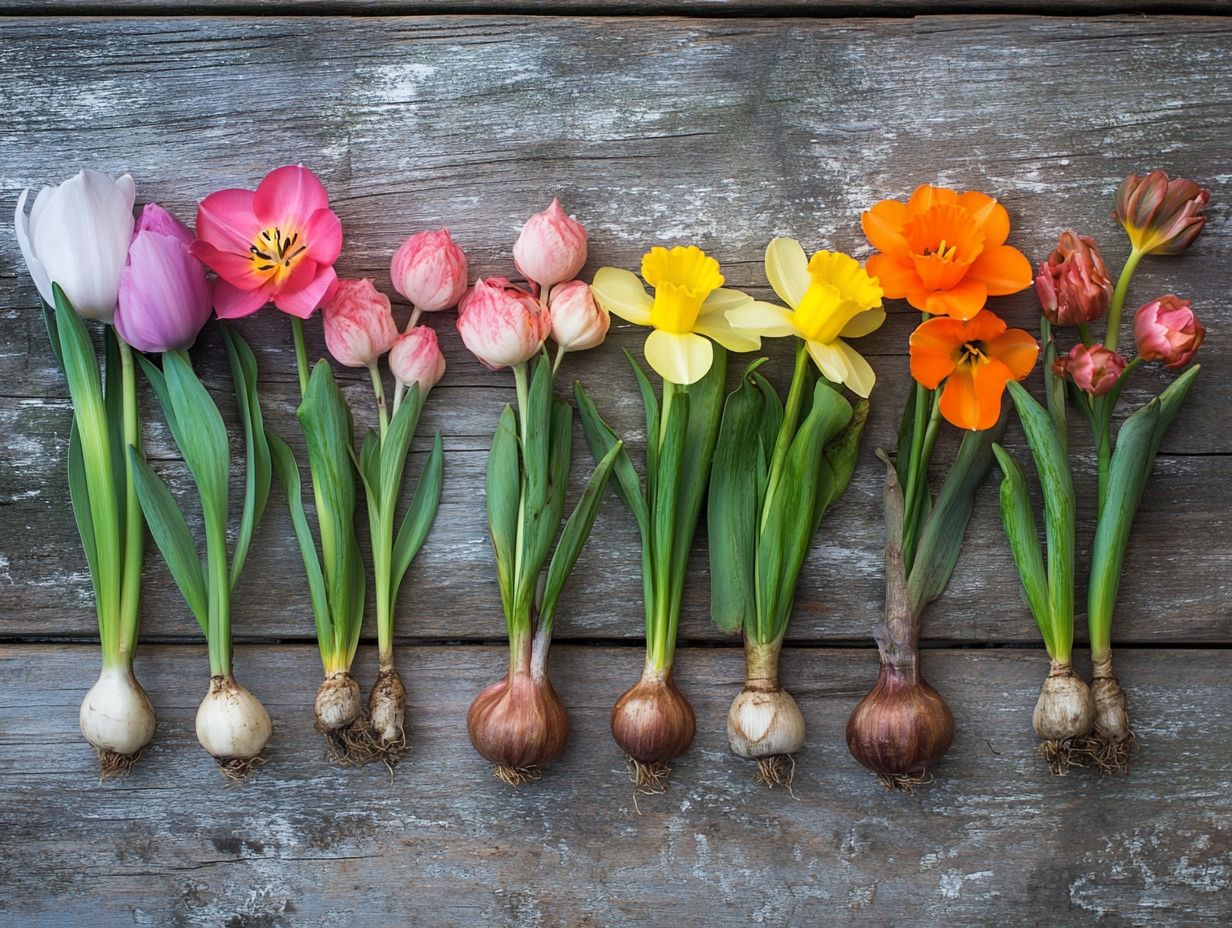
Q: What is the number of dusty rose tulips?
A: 4